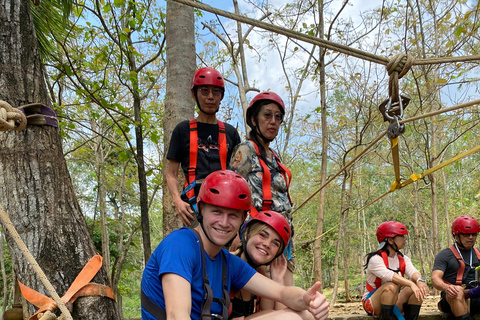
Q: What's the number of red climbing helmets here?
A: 6